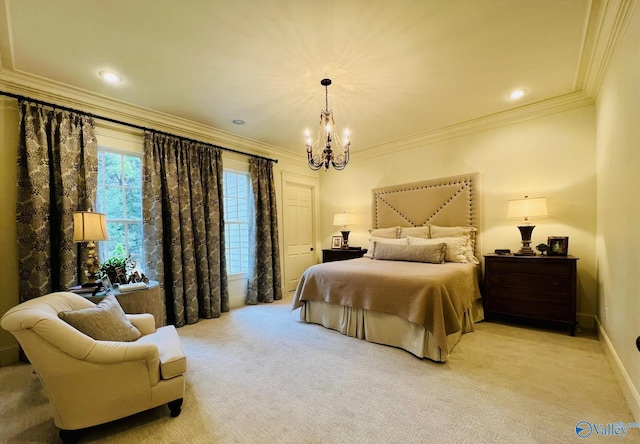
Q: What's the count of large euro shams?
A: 3